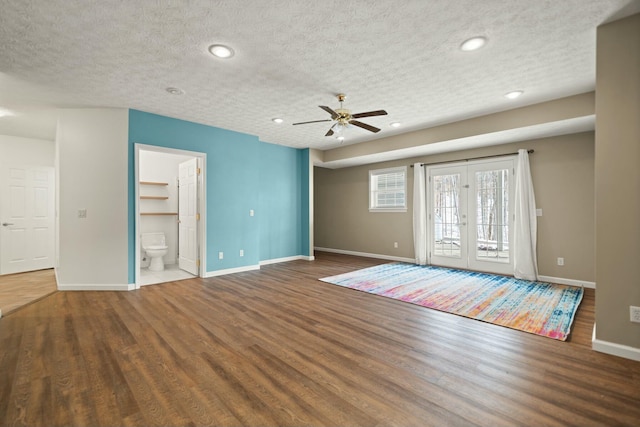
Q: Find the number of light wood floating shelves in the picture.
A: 3